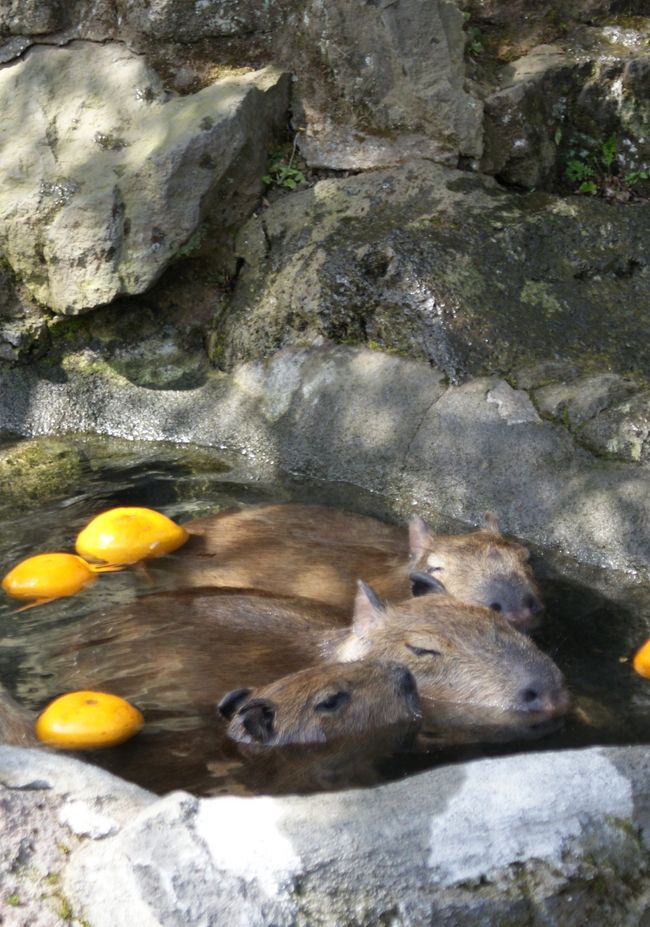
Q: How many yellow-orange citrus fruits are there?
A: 4